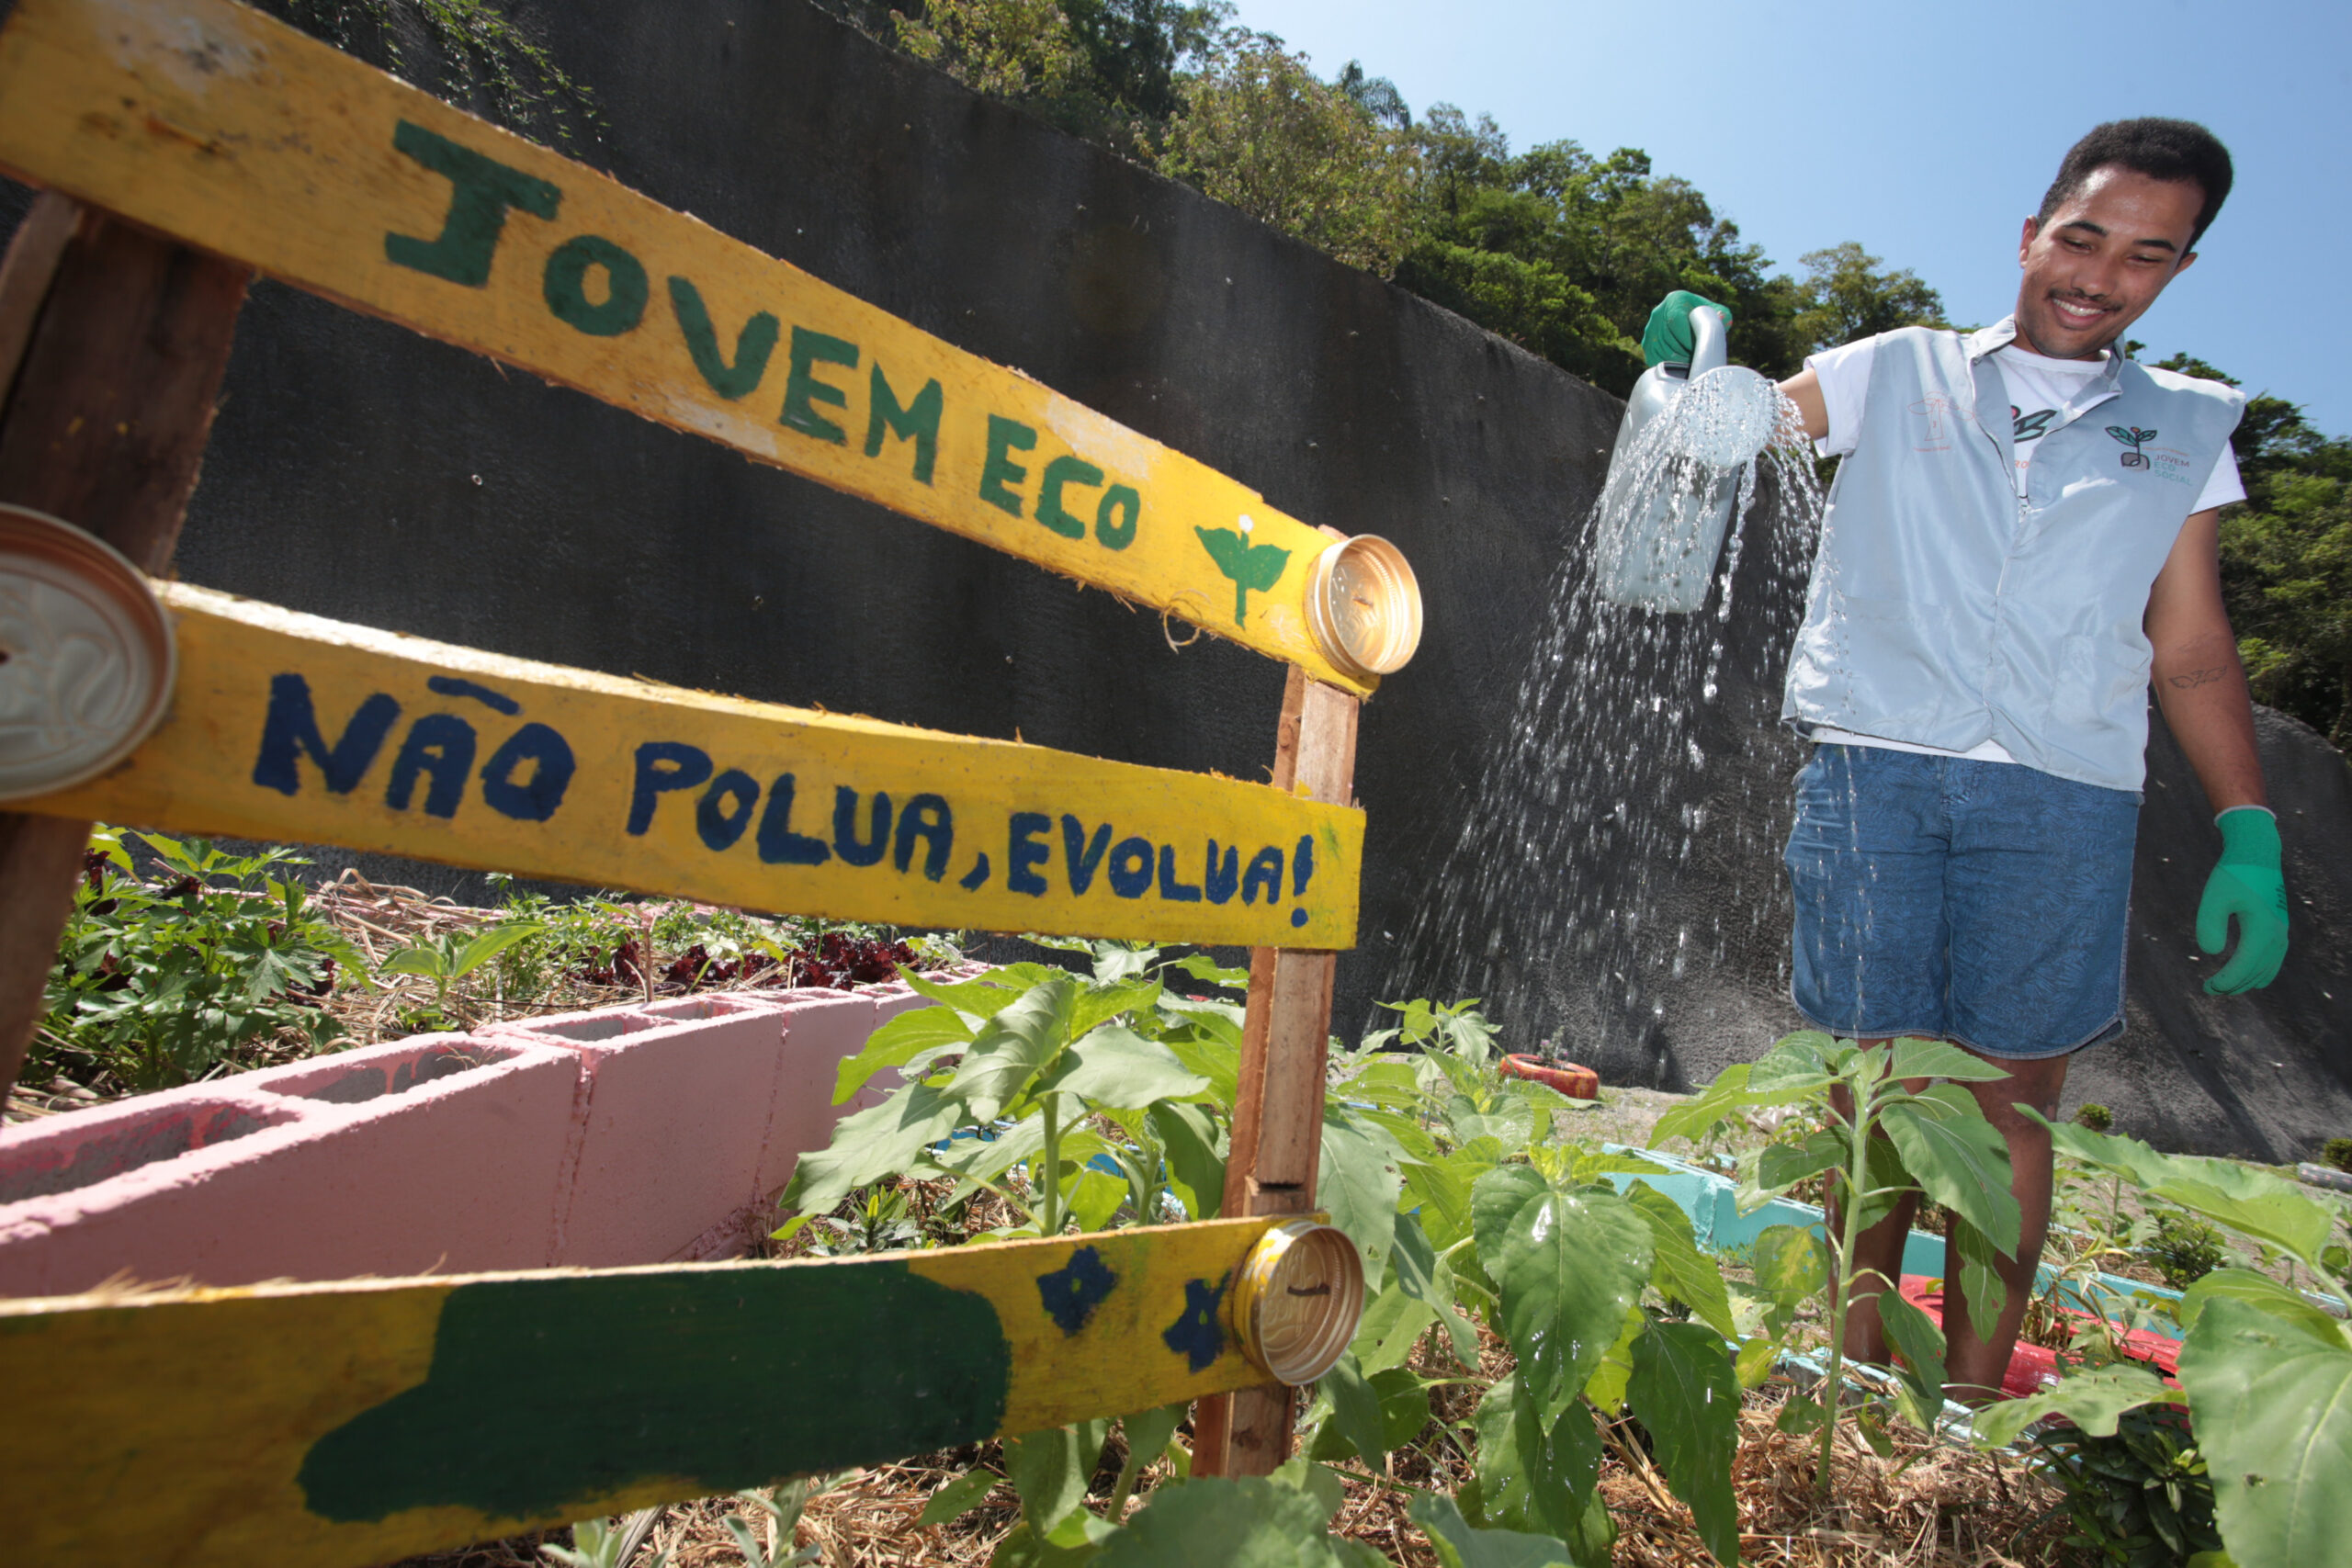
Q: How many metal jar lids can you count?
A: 3